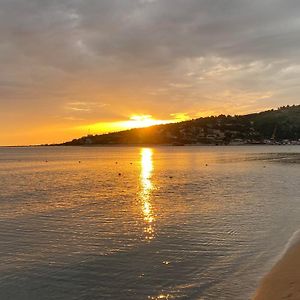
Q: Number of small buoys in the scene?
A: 8